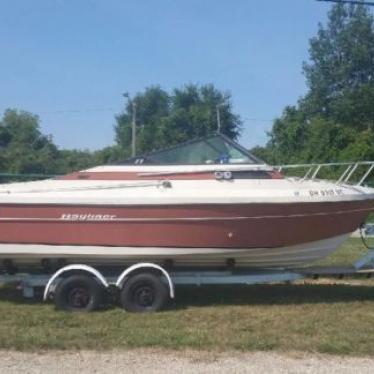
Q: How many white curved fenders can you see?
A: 2